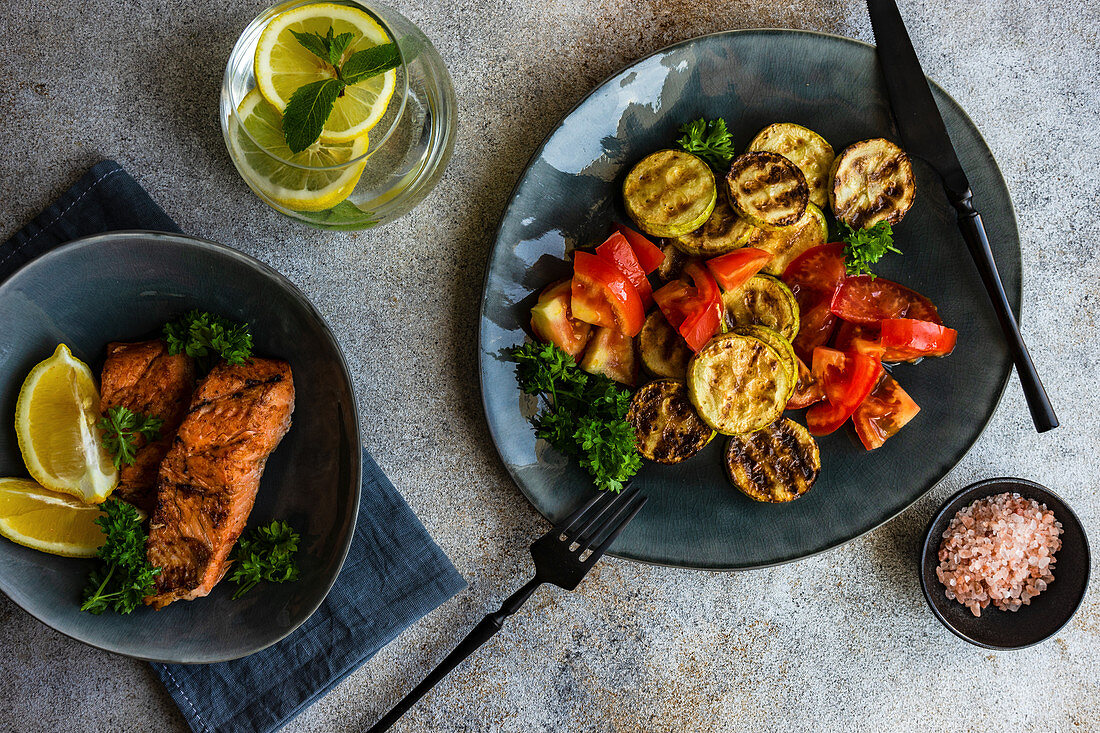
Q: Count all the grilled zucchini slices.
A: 12